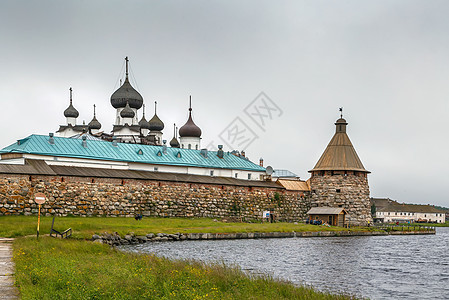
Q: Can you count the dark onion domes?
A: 8